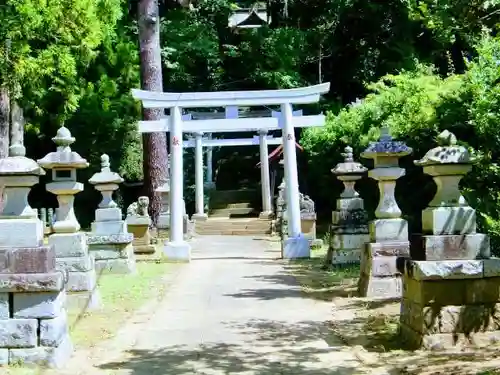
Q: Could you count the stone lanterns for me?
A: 6